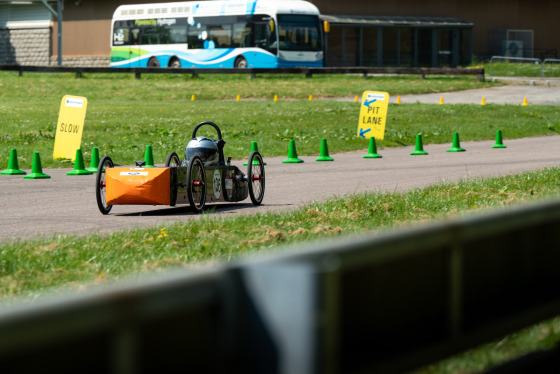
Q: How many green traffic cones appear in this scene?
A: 12